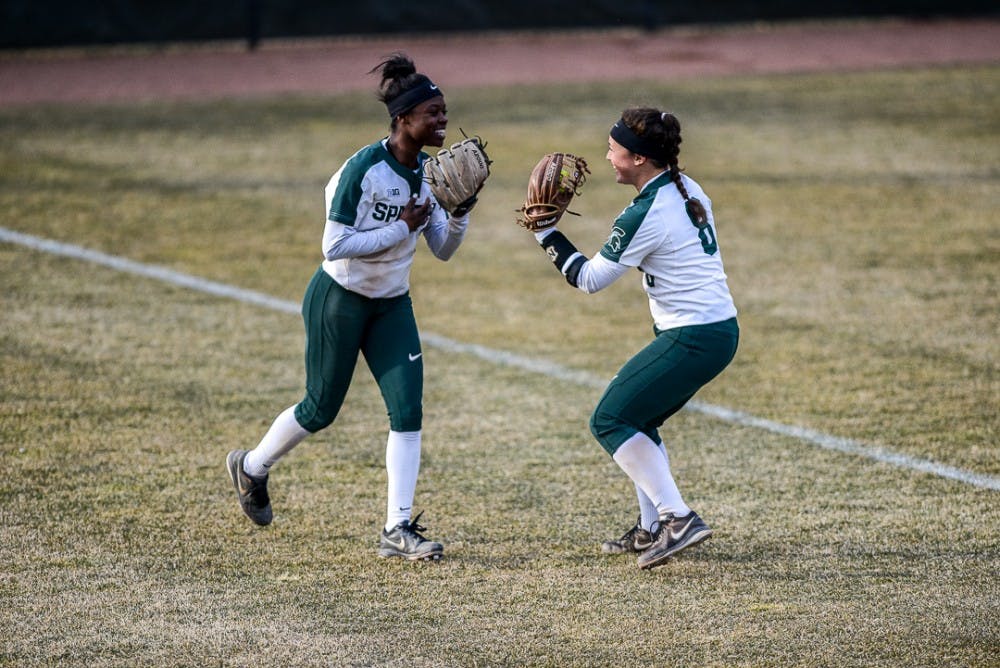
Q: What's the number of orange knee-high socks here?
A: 0